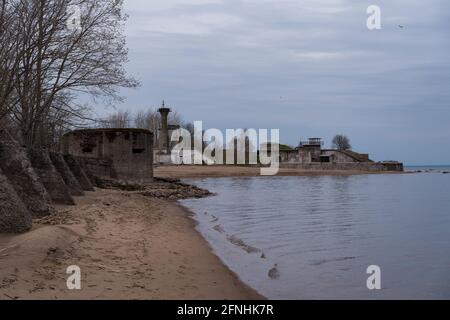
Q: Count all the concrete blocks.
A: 5